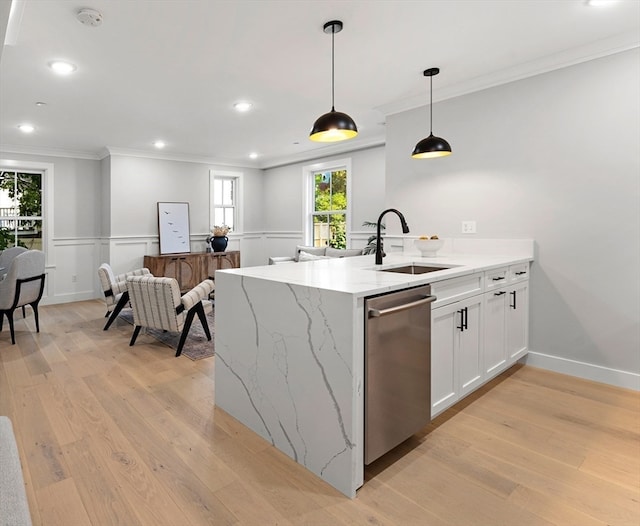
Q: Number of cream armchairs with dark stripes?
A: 2